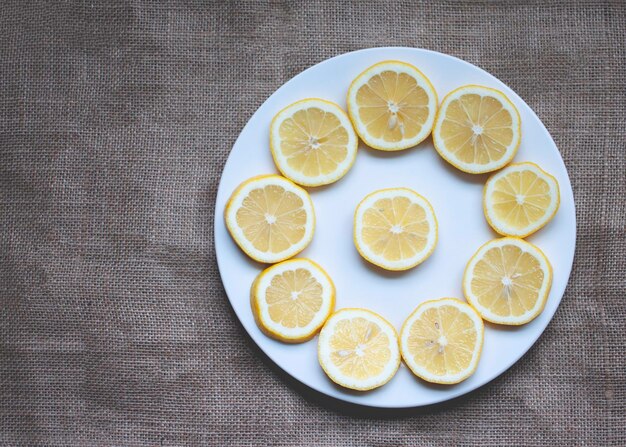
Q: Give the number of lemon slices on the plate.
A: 10